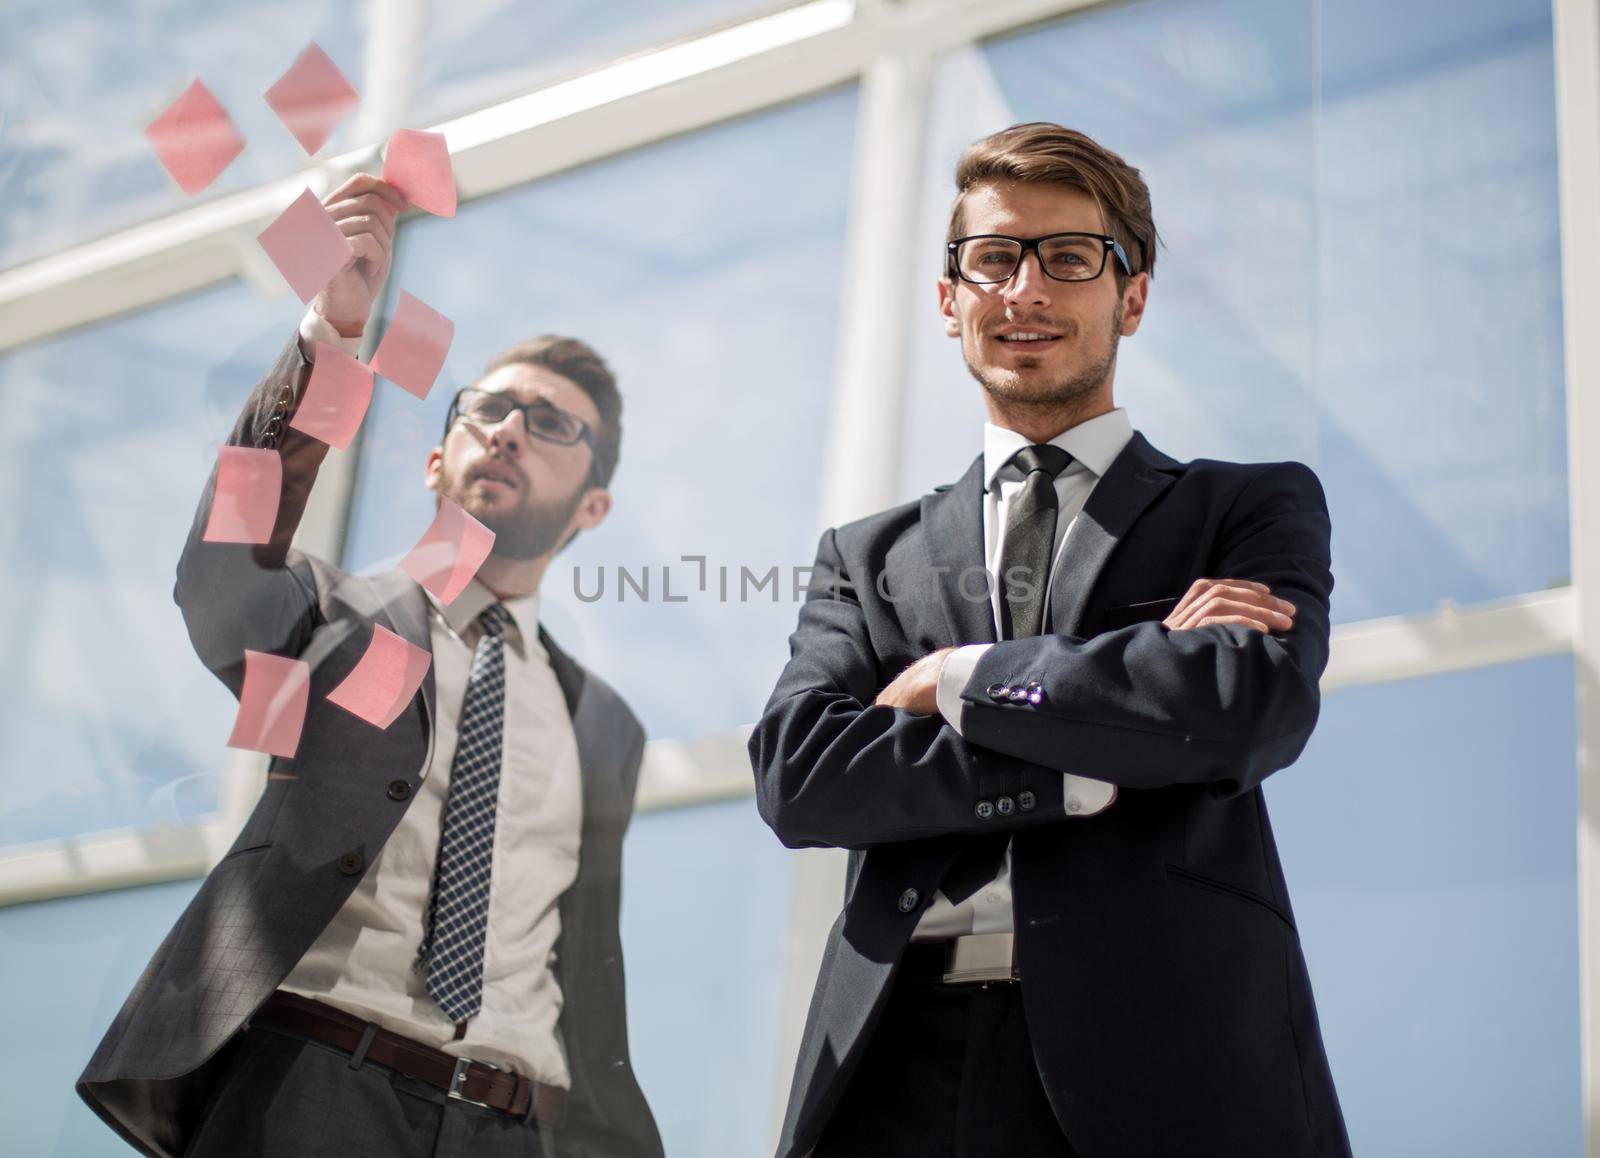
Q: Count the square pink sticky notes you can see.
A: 10